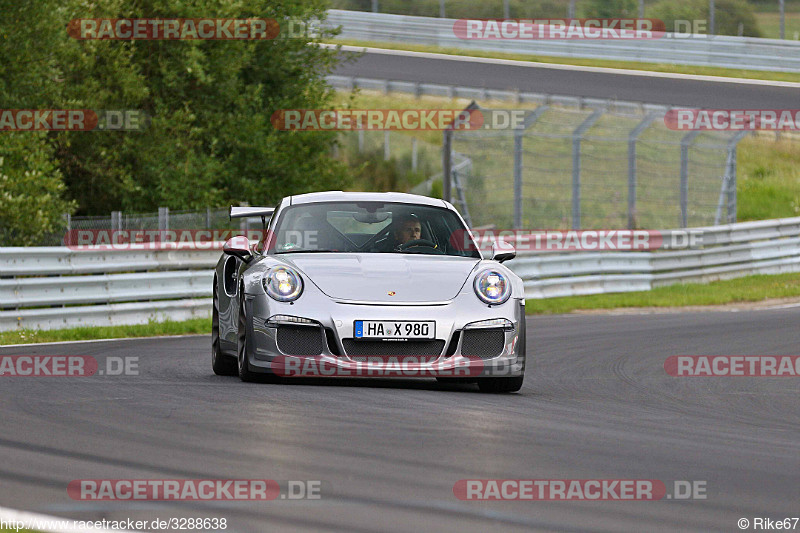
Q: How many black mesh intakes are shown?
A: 3